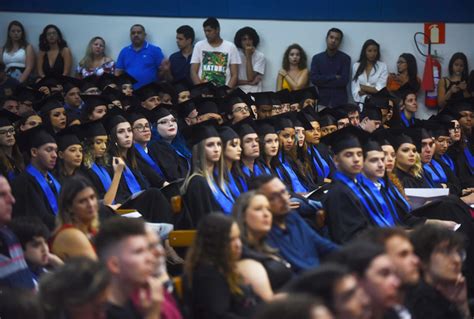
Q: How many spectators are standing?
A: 12